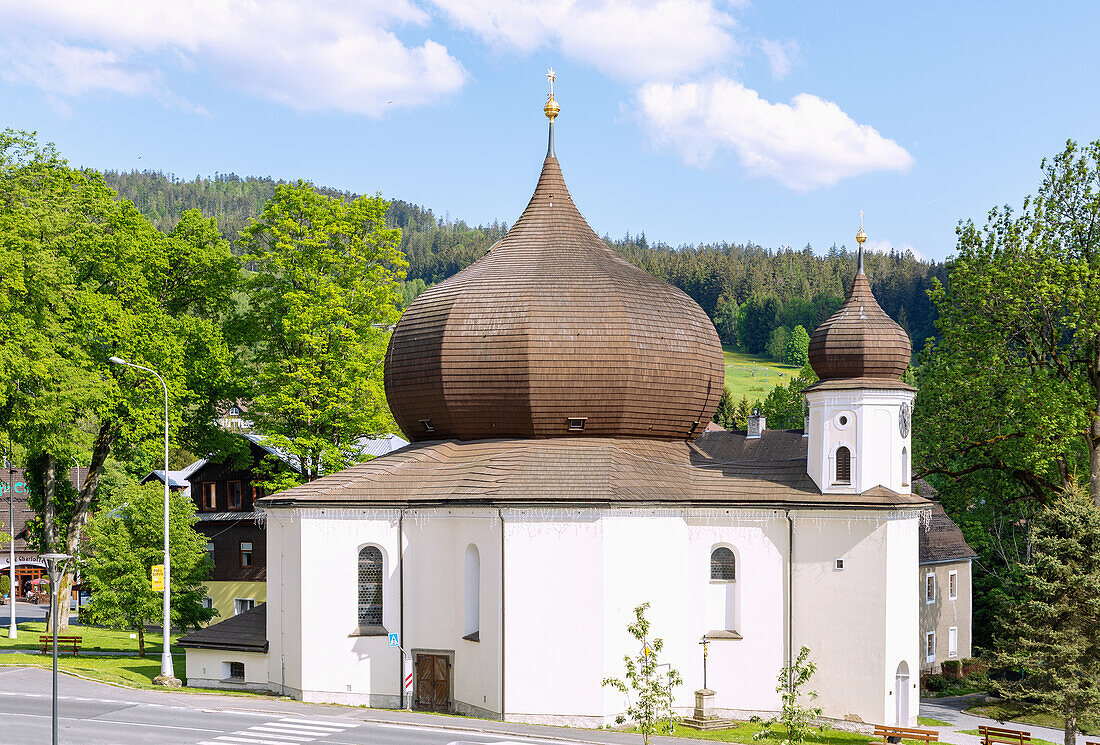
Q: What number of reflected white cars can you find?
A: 0